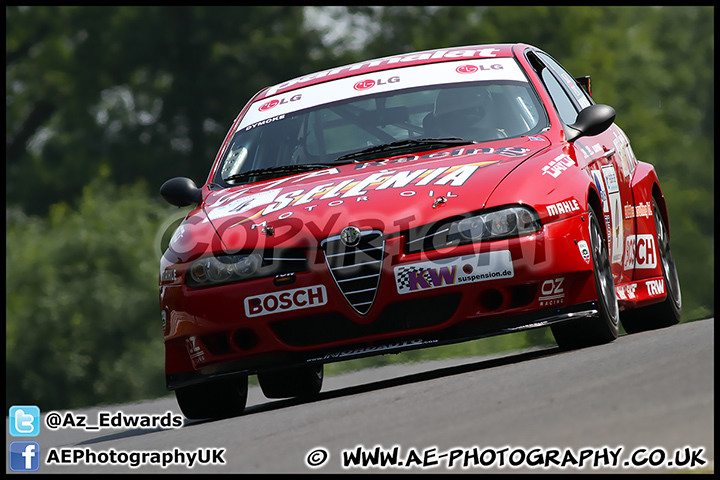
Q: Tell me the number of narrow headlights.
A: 2